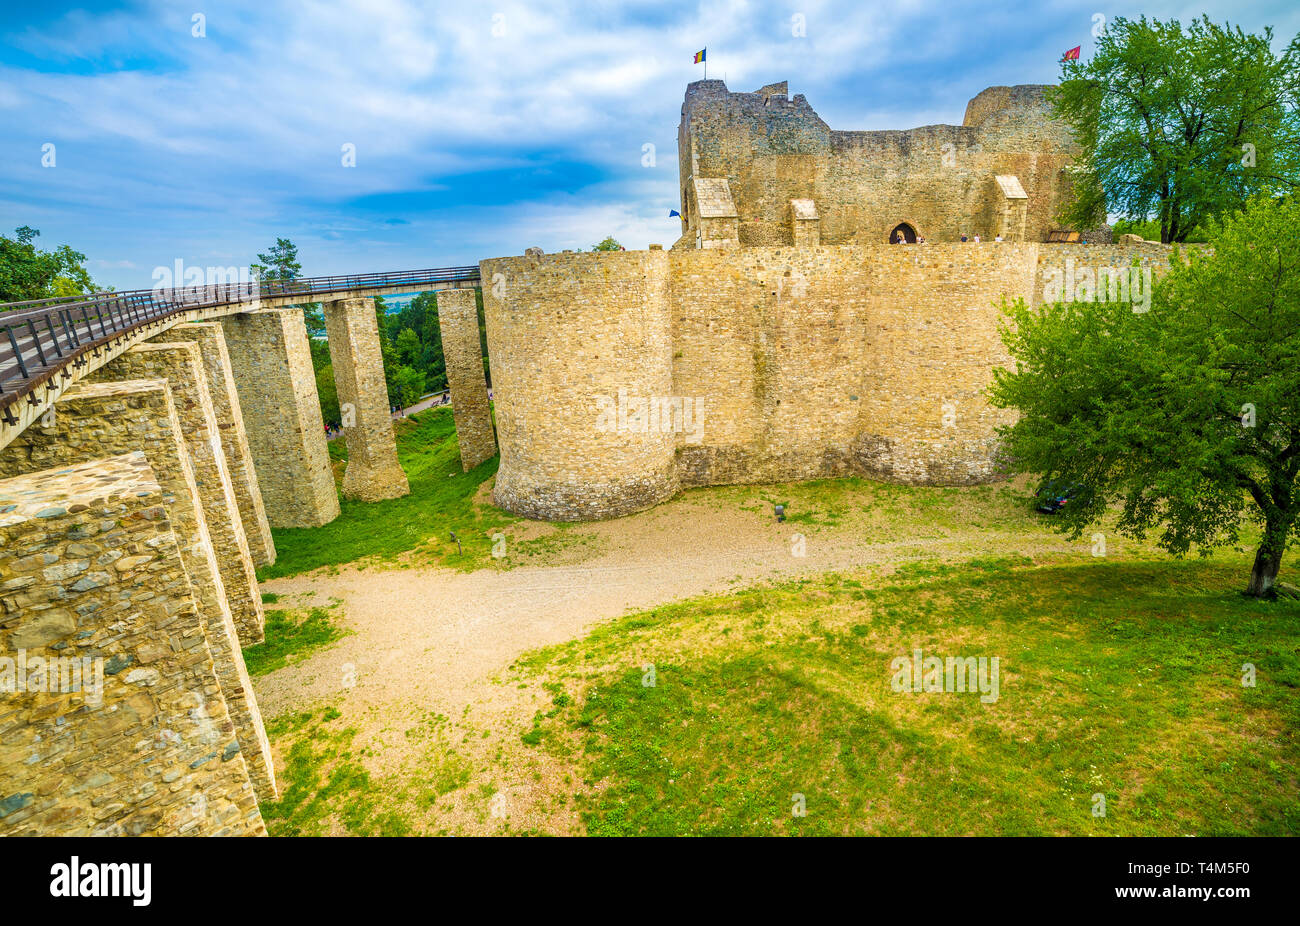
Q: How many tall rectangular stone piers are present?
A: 7